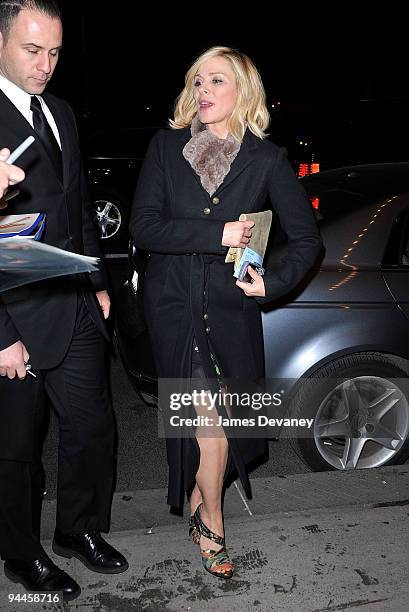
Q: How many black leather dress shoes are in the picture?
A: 2